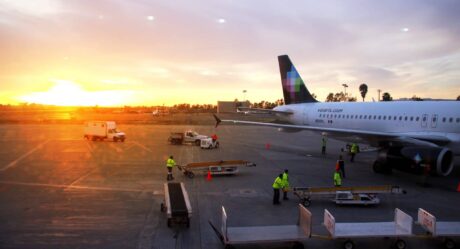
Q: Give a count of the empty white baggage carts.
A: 3